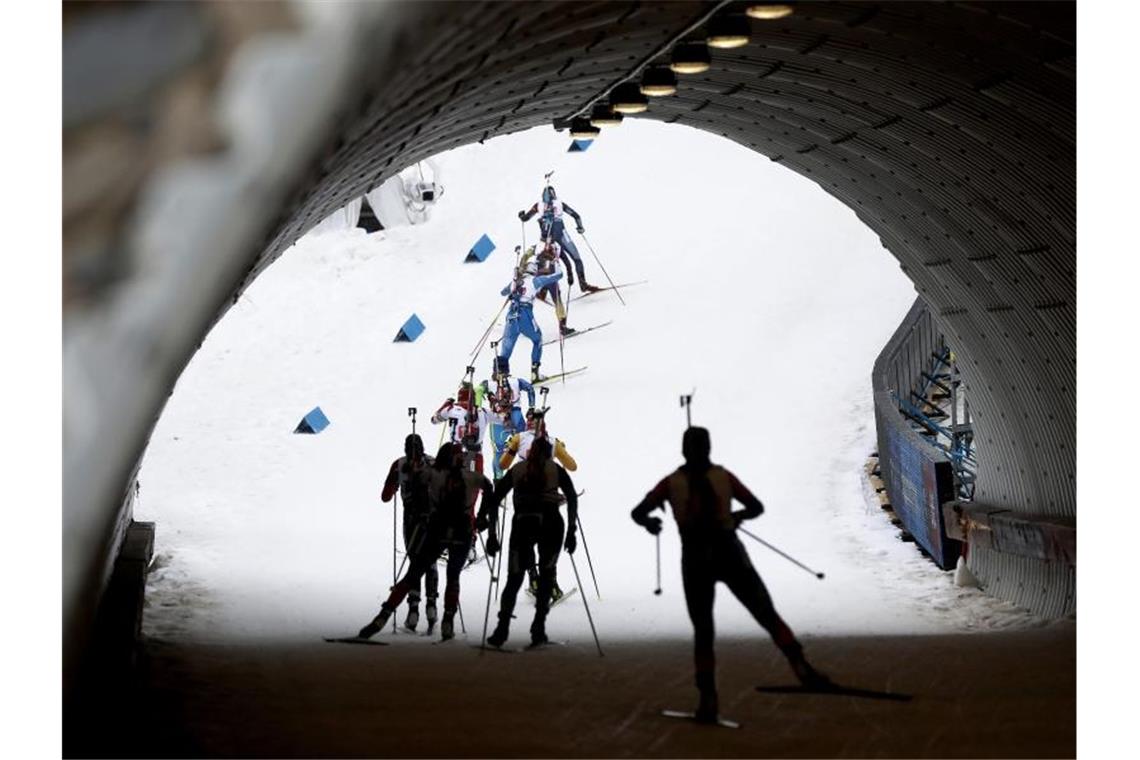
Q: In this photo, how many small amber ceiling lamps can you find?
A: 7